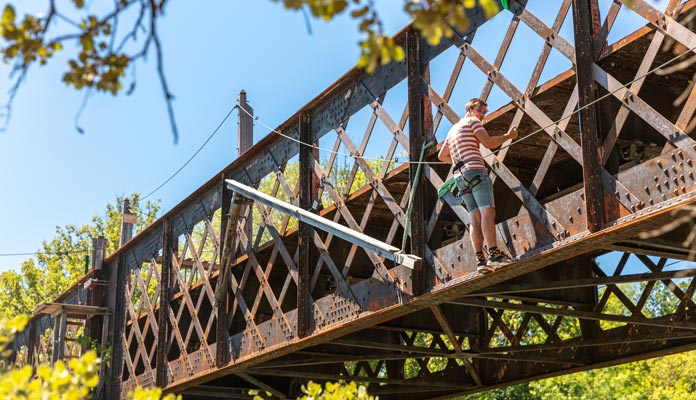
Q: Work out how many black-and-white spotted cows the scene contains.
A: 0